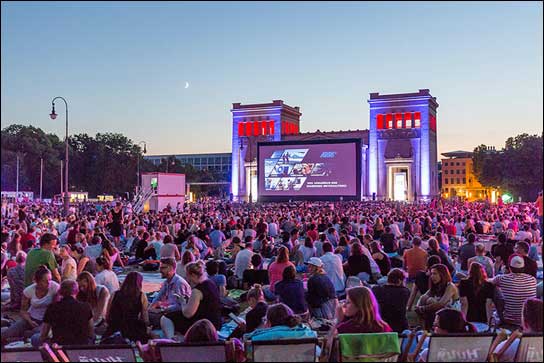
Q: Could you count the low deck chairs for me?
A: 7